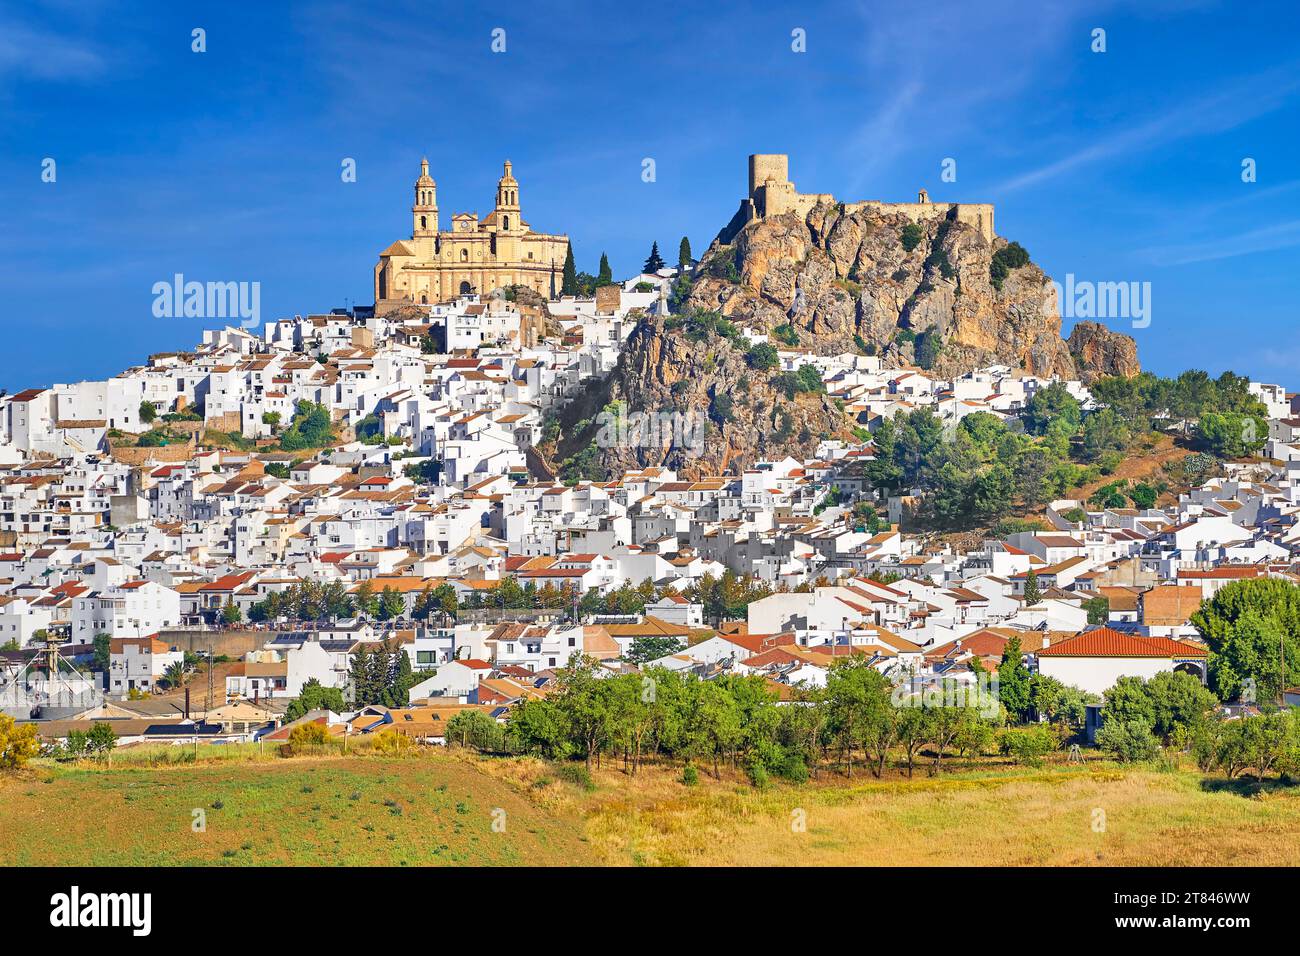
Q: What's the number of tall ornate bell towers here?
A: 2